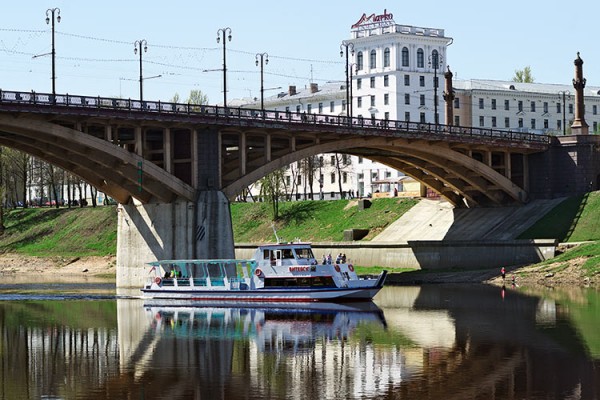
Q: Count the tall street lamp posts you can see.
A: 8